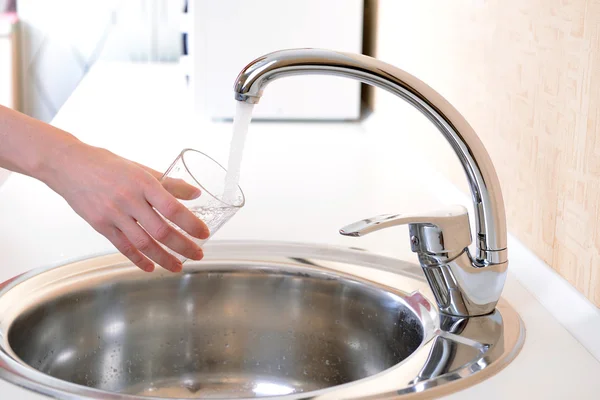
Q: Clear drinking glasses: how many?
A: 1